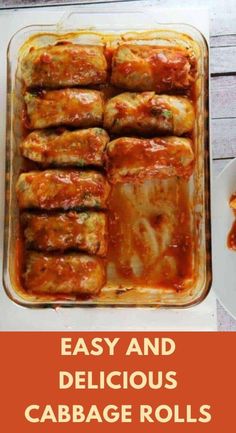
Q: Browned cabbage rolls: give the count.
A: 9